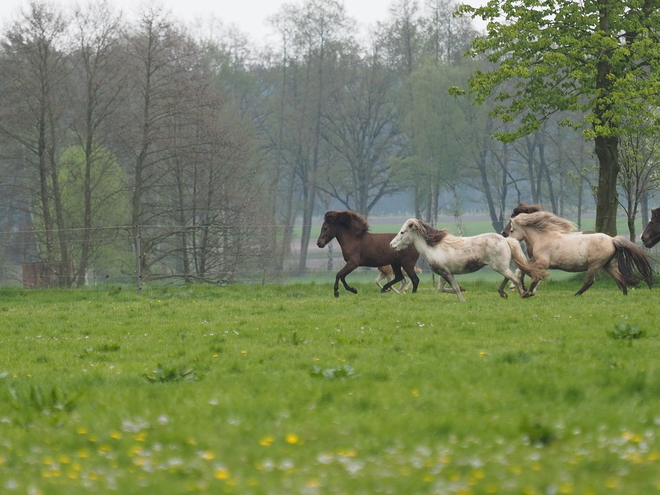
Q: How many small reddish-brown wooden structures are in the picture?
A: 1